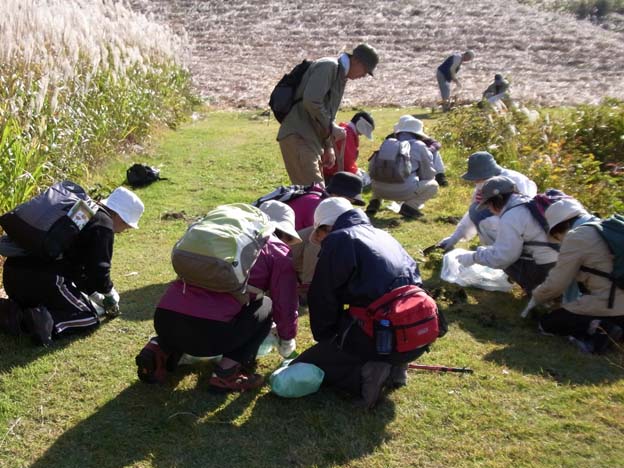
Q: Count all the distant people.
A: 2